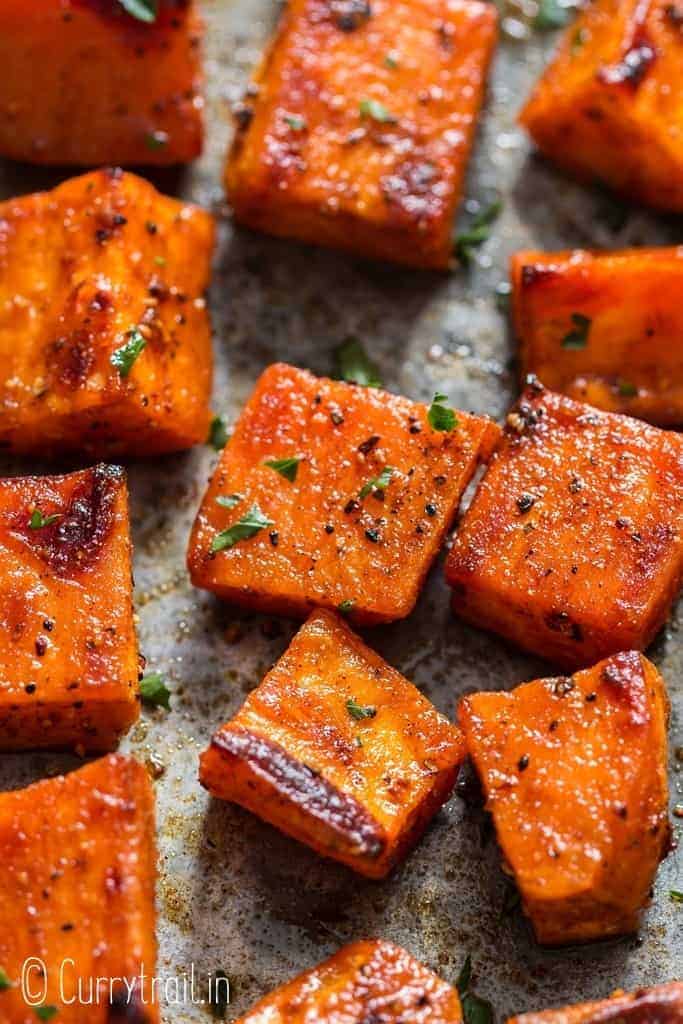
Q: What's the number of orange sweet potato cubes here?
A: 13